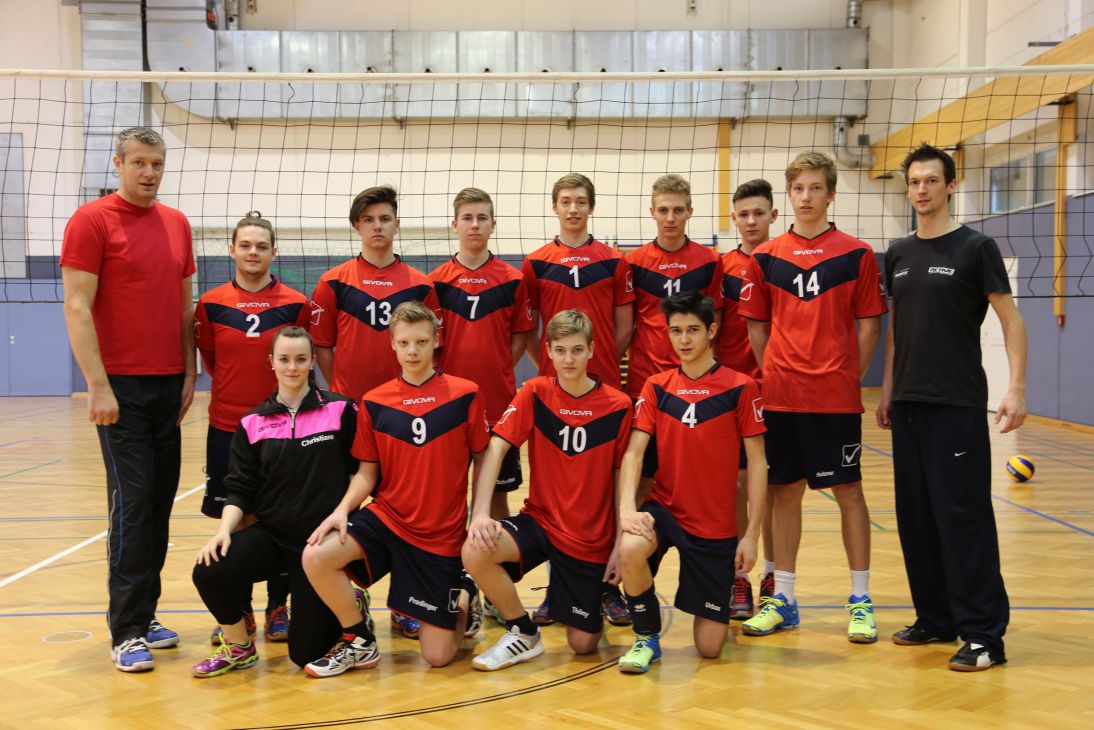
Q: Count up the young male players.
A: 10